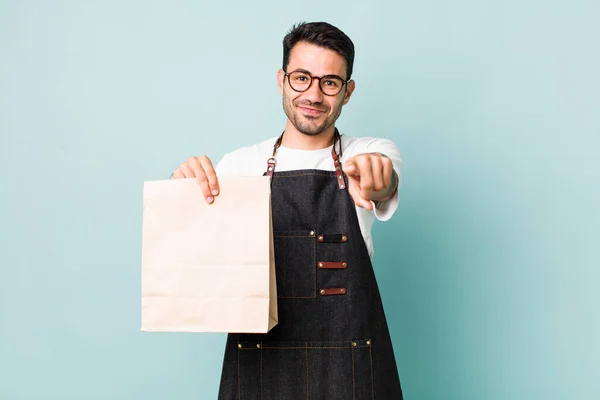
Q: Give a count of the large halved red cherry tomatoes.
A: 0